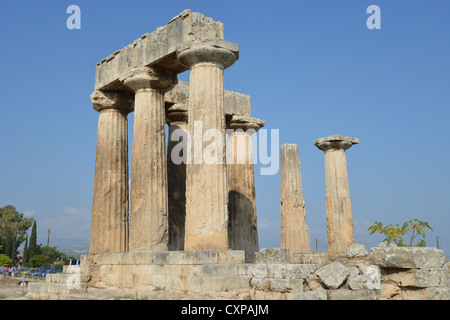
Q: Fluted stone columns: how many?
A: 7